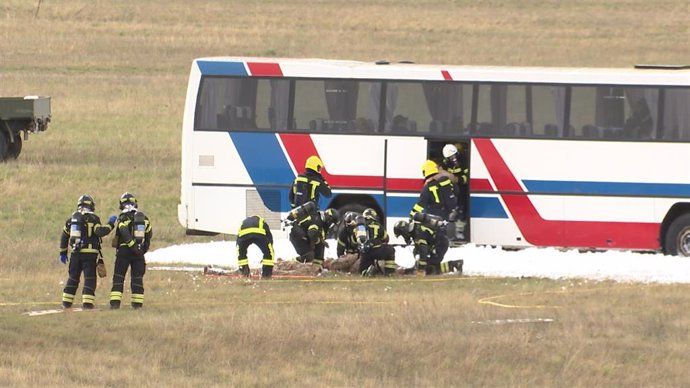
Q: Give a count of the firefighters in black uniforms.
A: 10